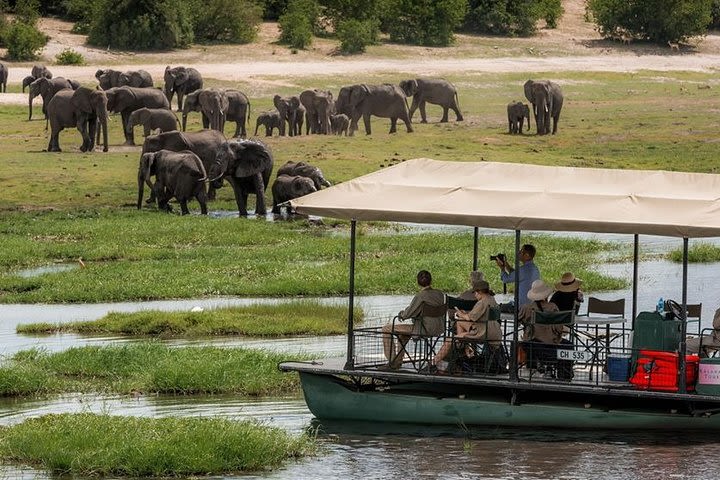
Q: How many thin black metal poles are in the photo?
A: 5